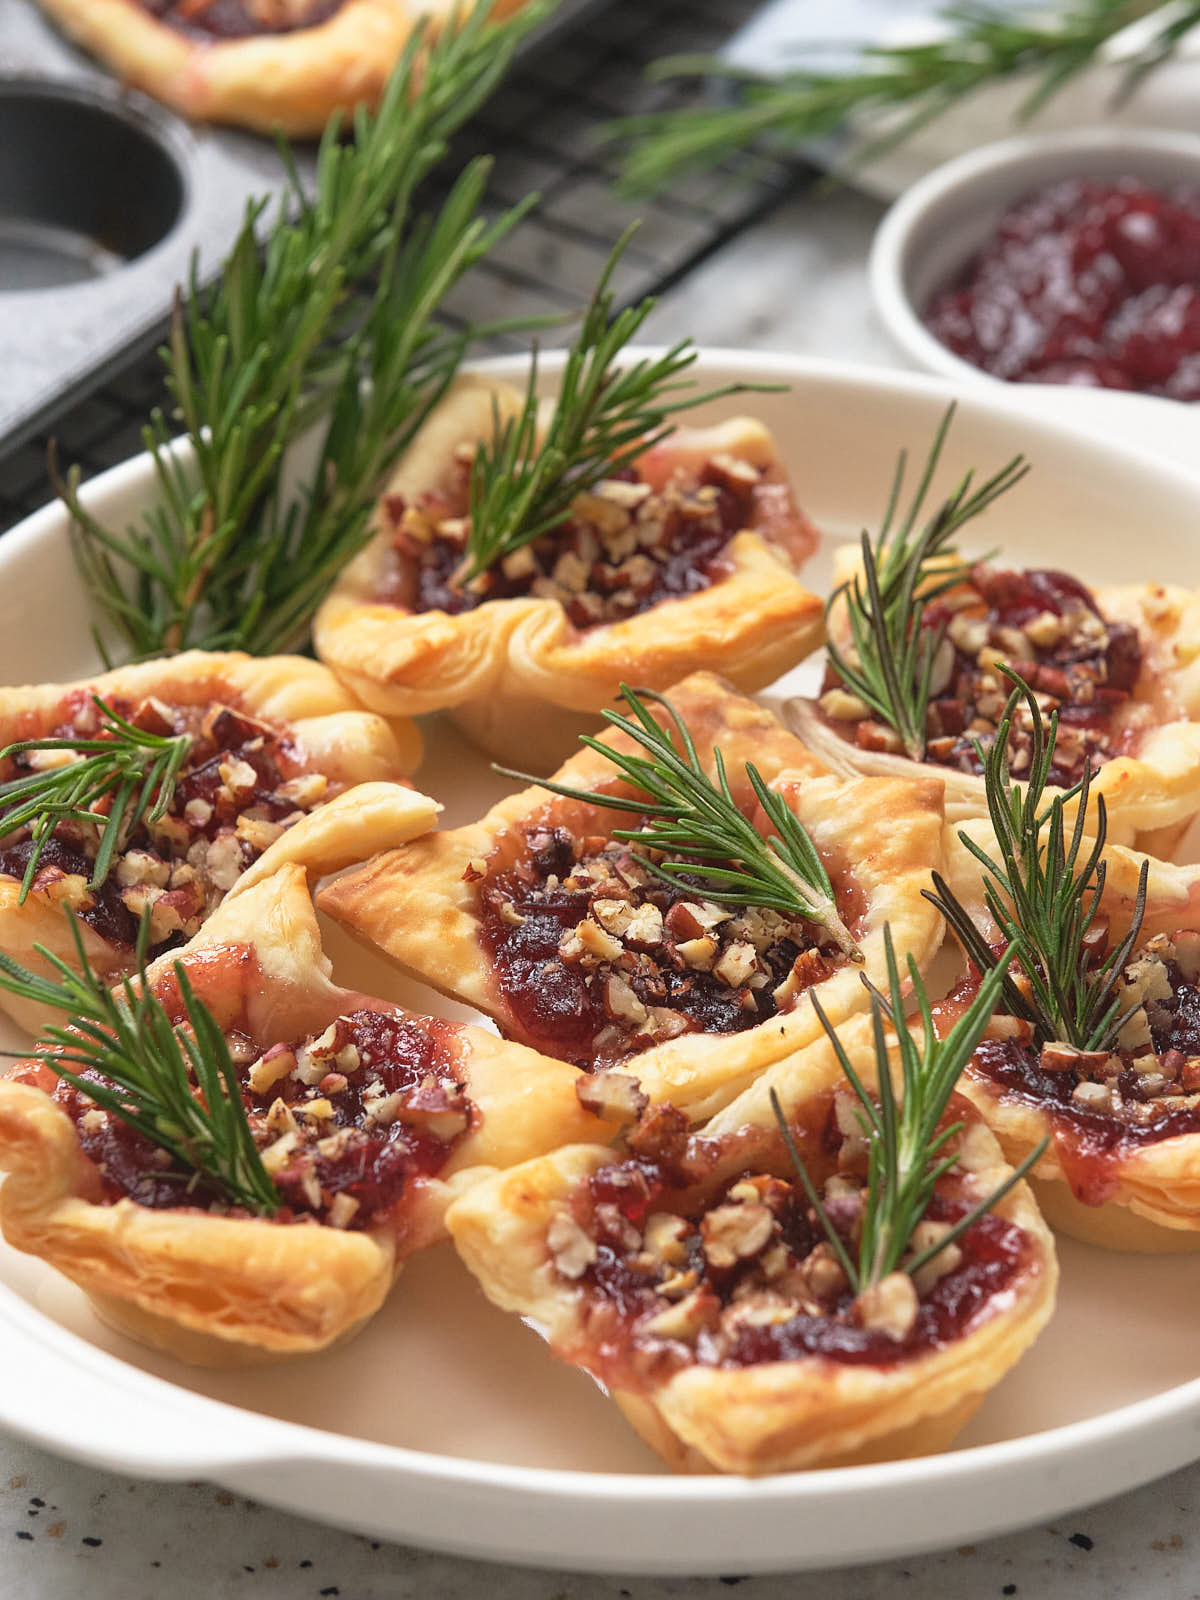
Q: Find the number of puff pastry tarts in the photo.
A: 8